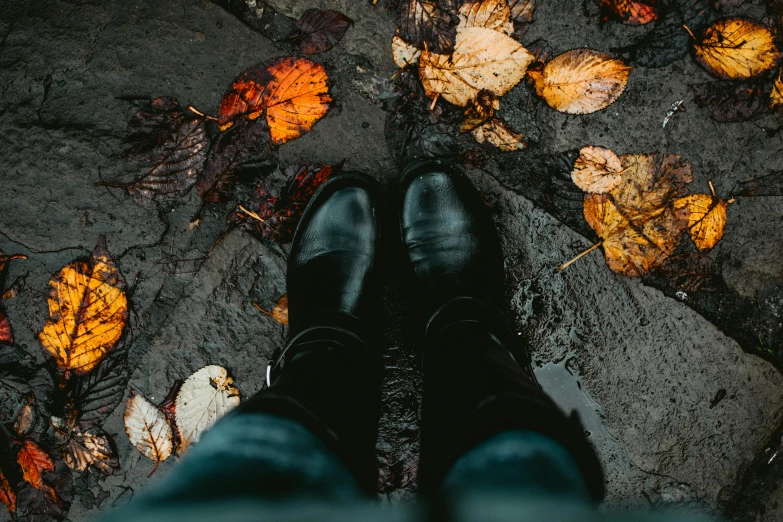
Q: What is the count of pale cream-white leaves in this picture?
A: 2